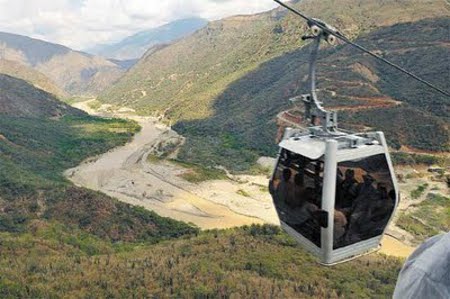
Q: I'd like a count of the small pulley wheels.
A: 2